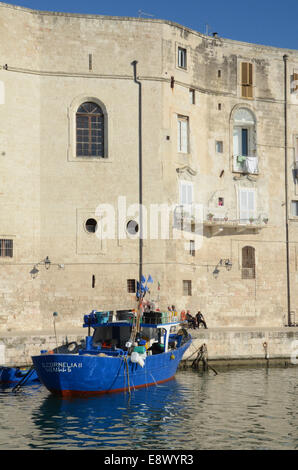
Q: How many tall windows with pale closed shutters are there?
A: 2